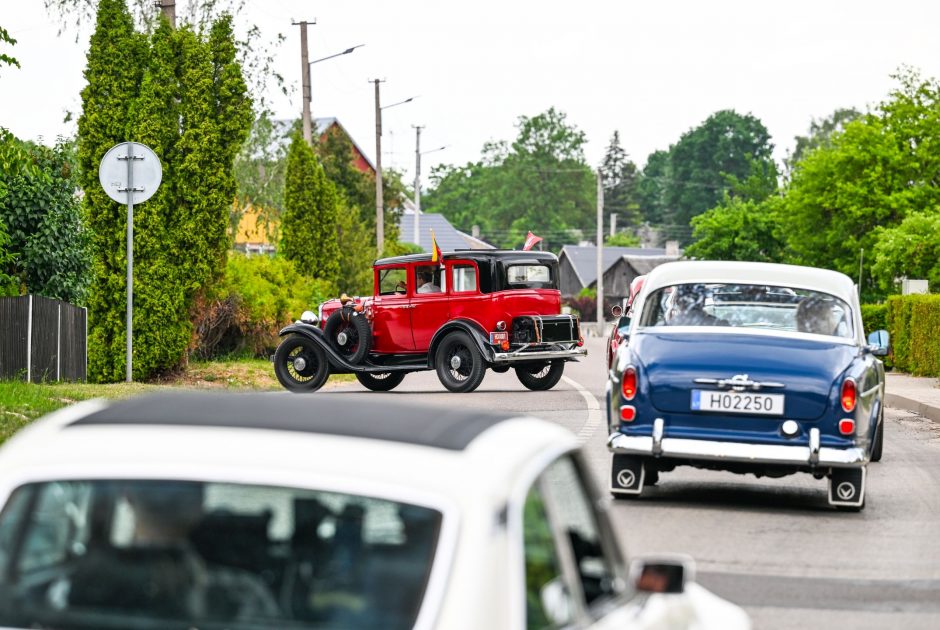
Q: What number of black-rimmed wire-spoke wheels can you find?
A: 5